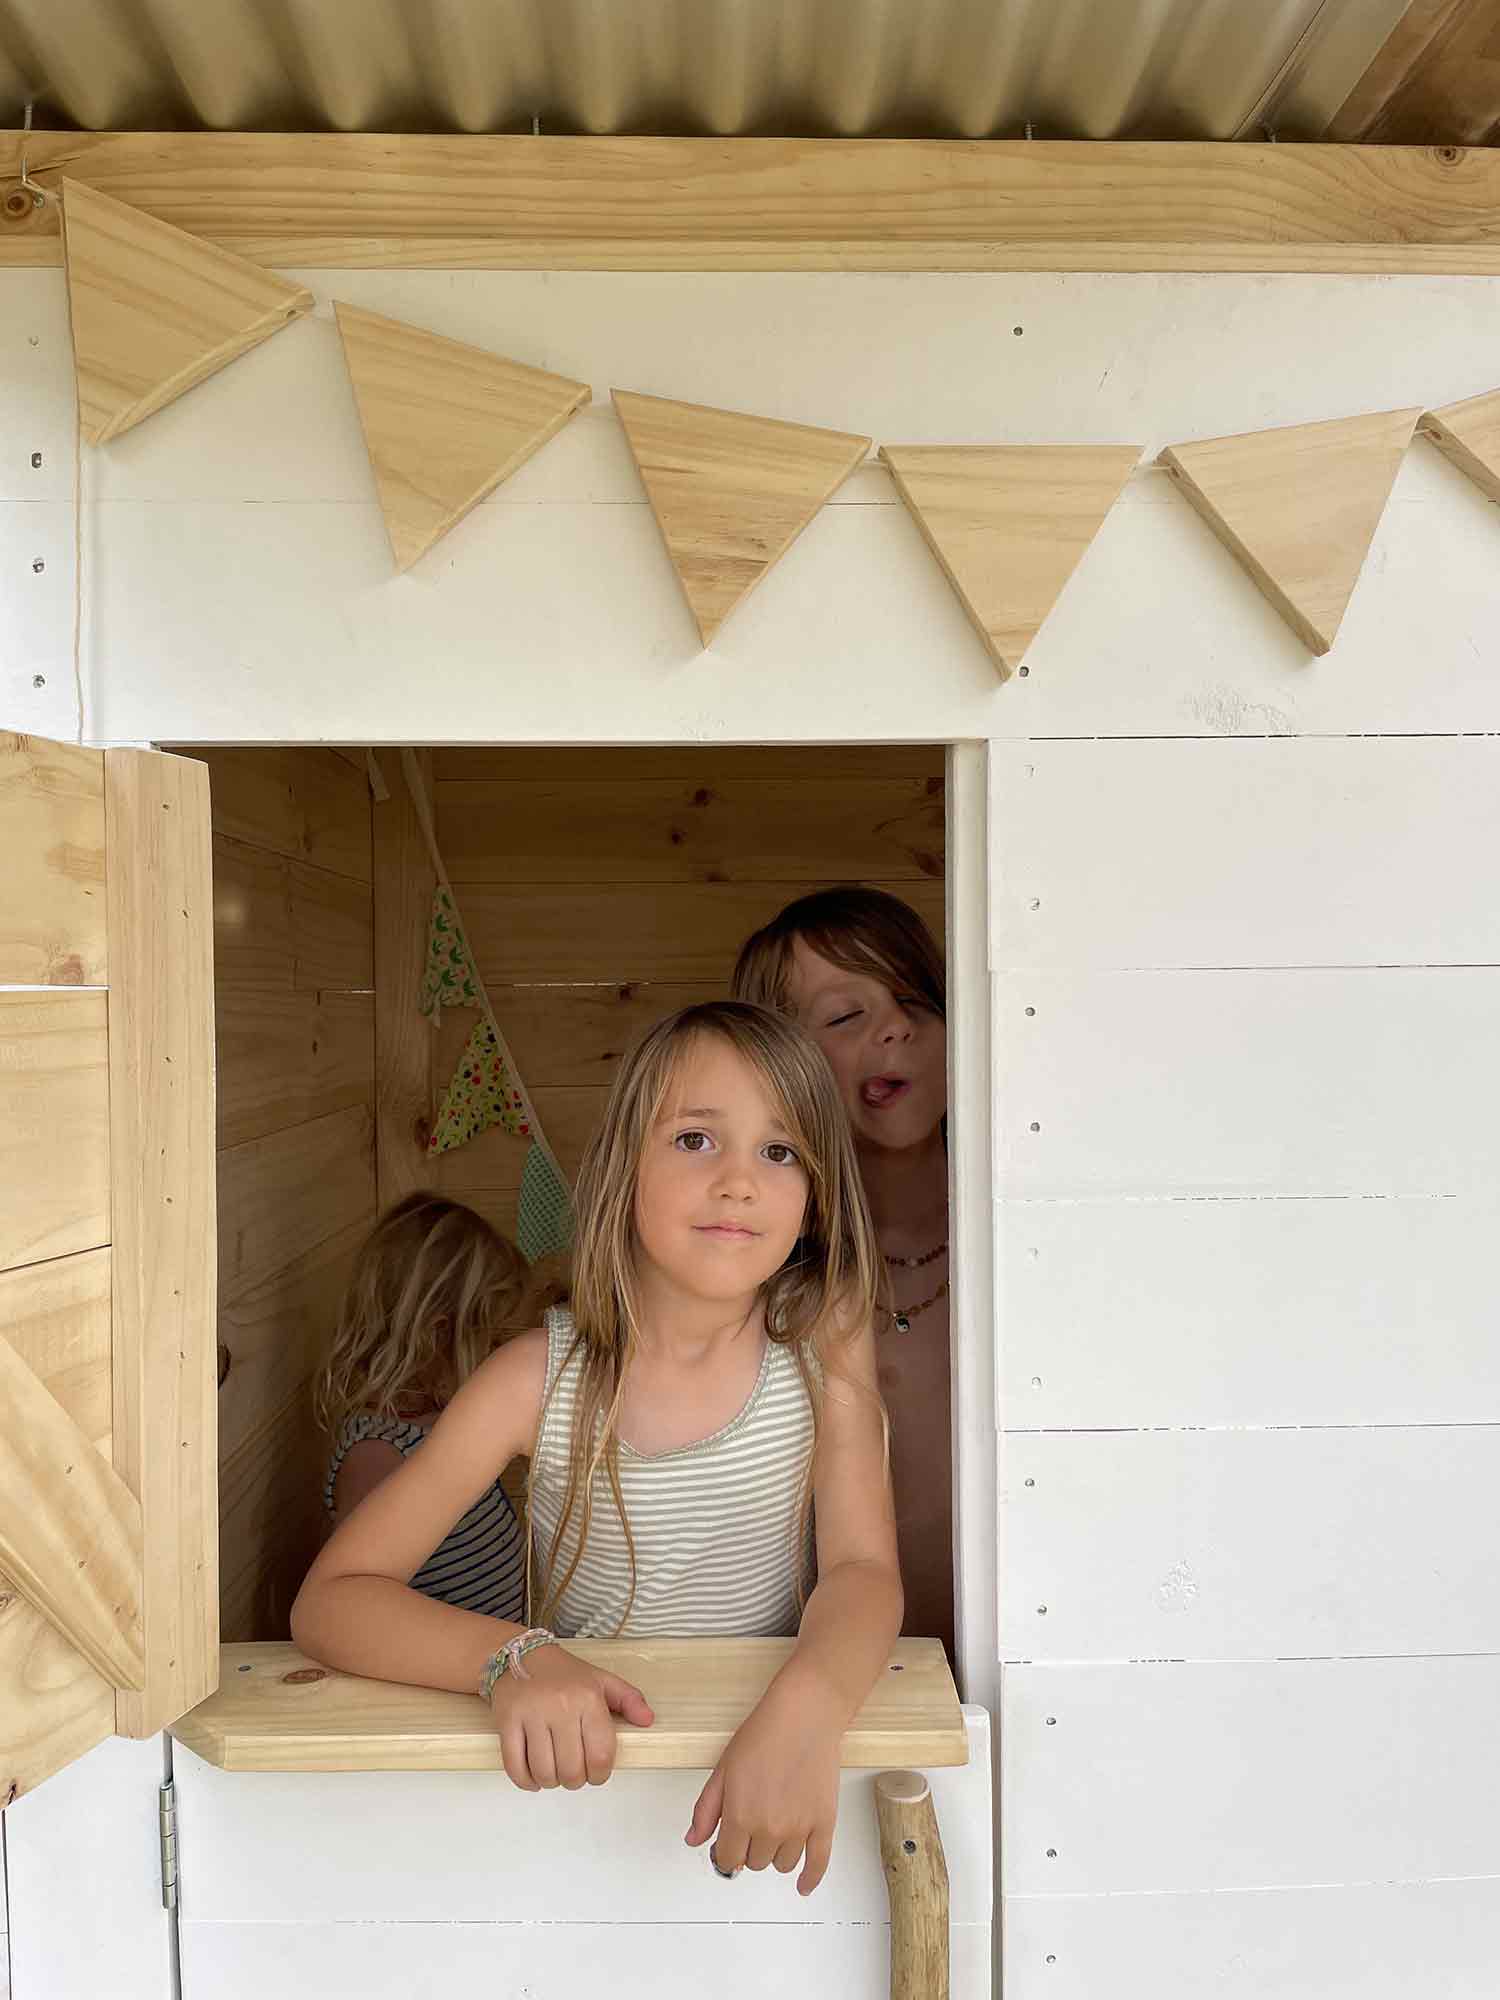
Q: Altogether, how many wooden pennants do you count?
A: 6